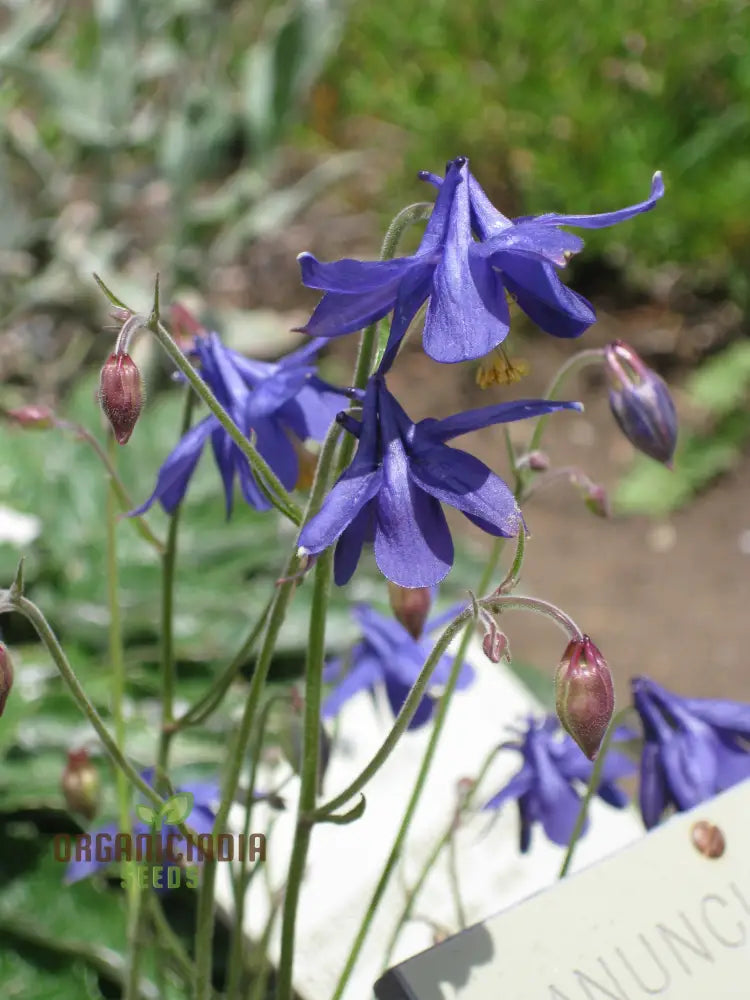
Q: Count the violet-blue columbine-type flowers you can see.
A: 7